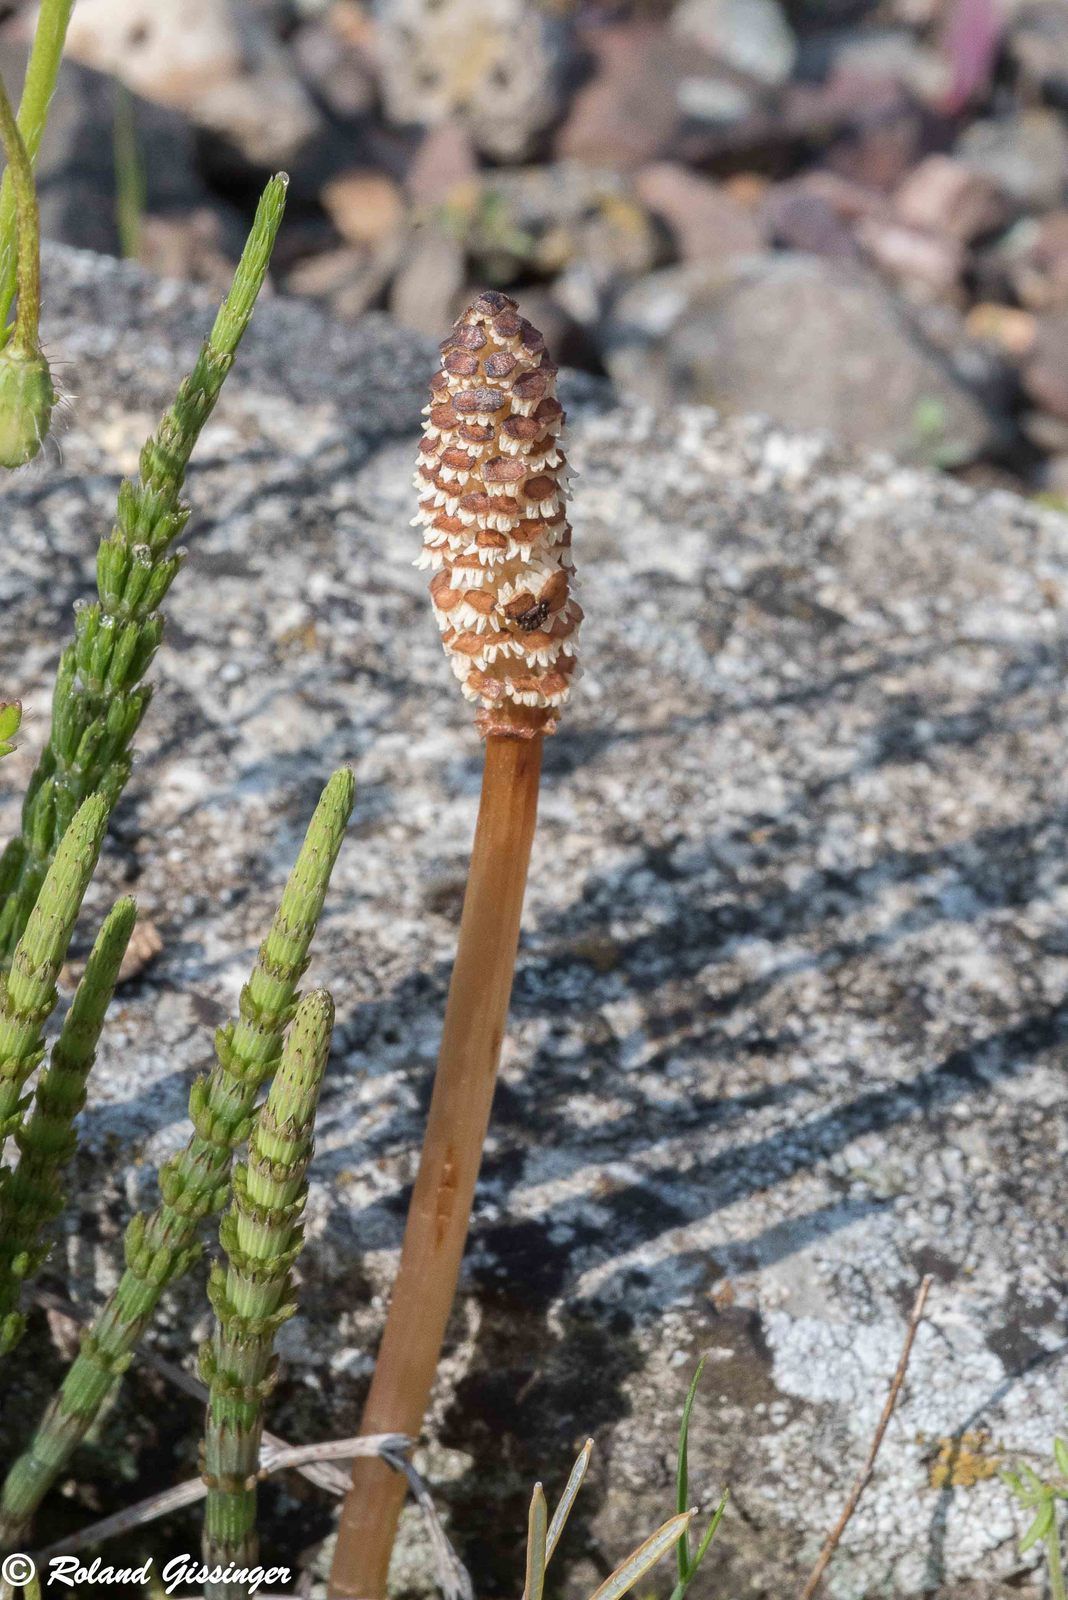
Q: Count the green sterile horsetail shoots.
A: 5